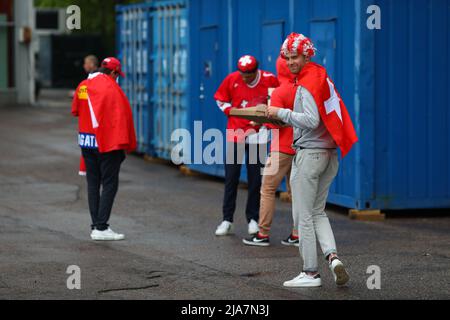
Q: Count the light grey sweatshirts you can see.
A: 1